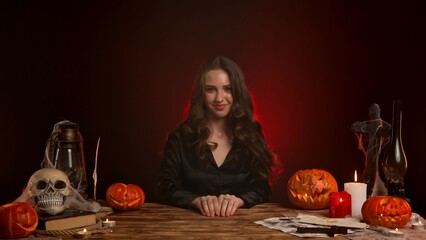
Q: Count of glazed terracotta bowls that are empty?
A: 0